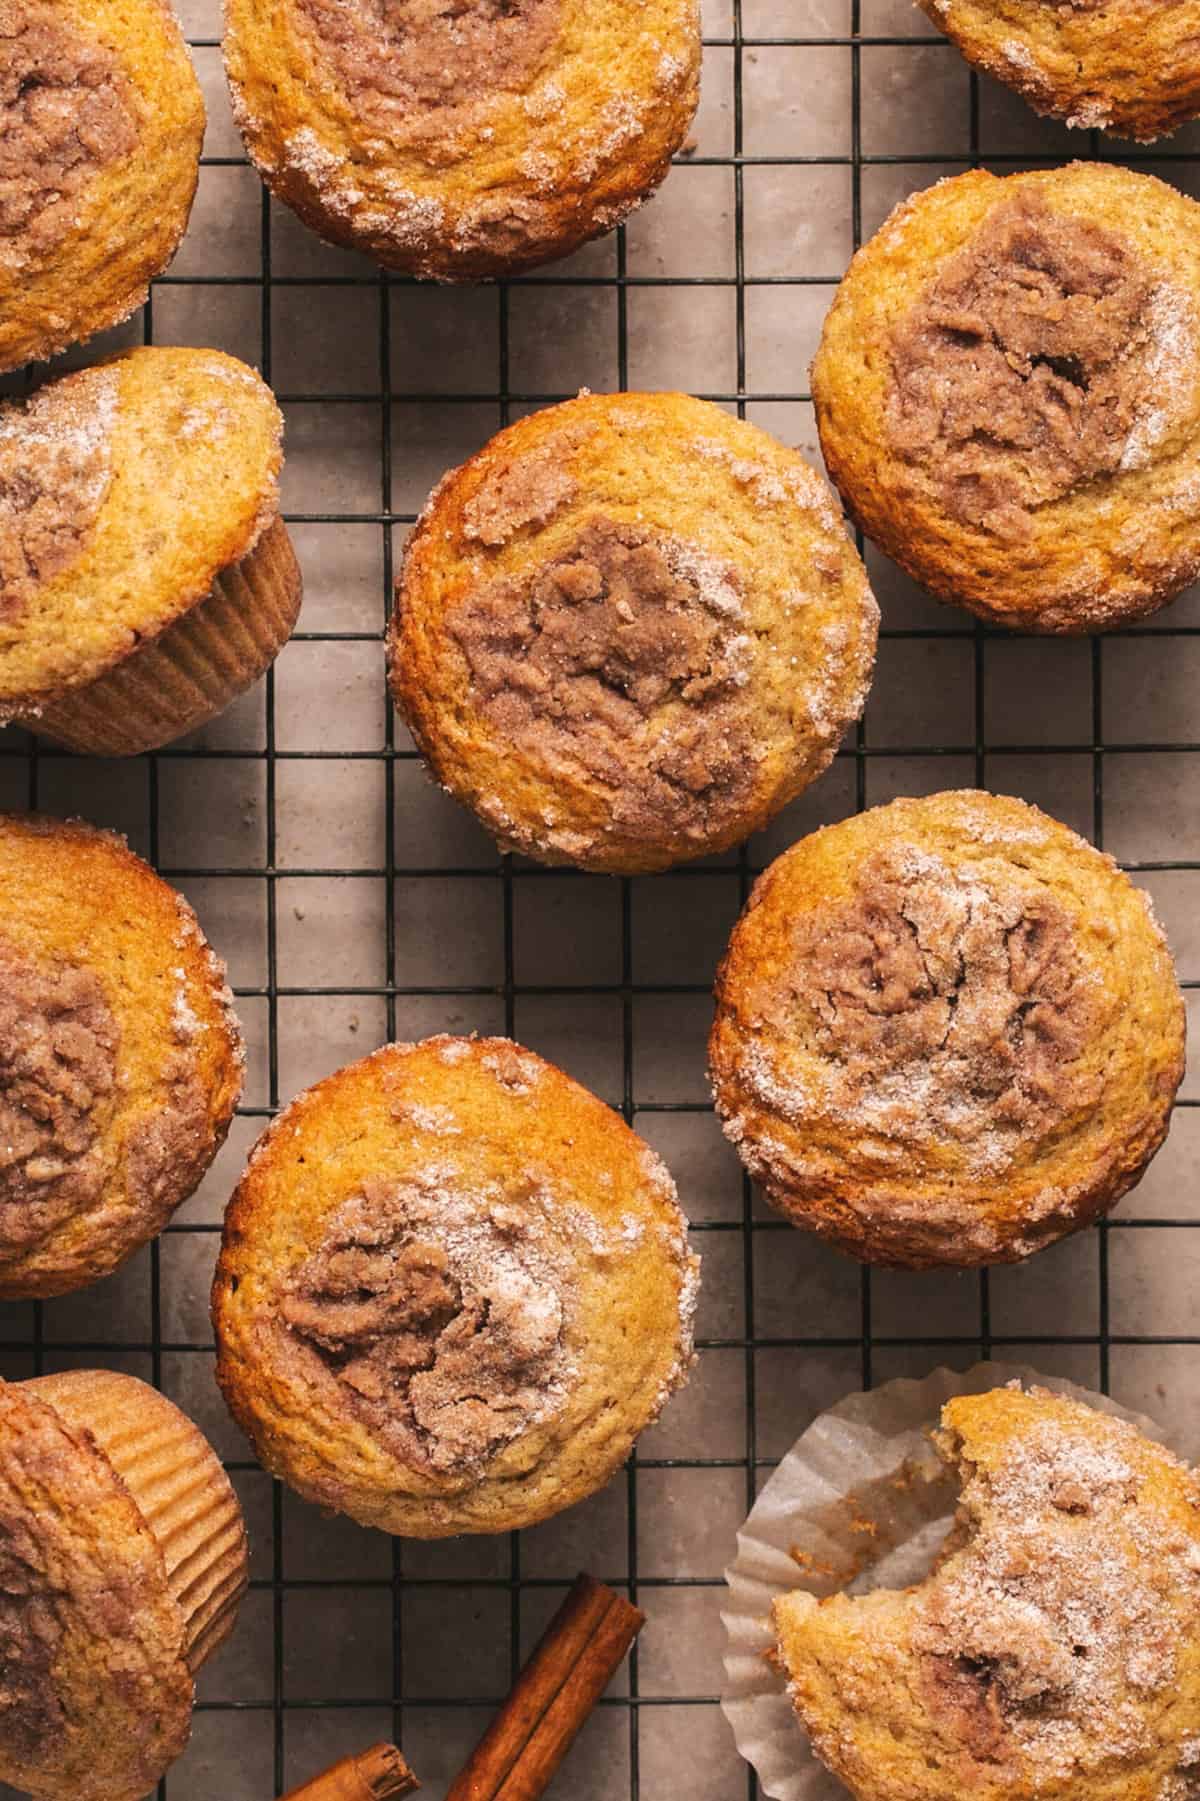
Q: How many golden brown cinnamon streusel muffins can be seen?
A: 11